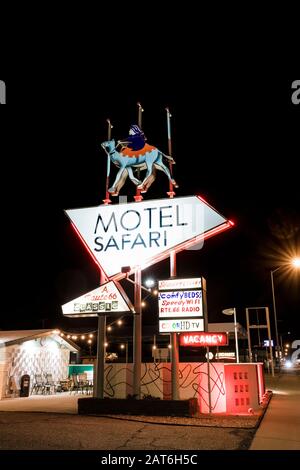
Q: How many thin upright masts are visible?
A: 3